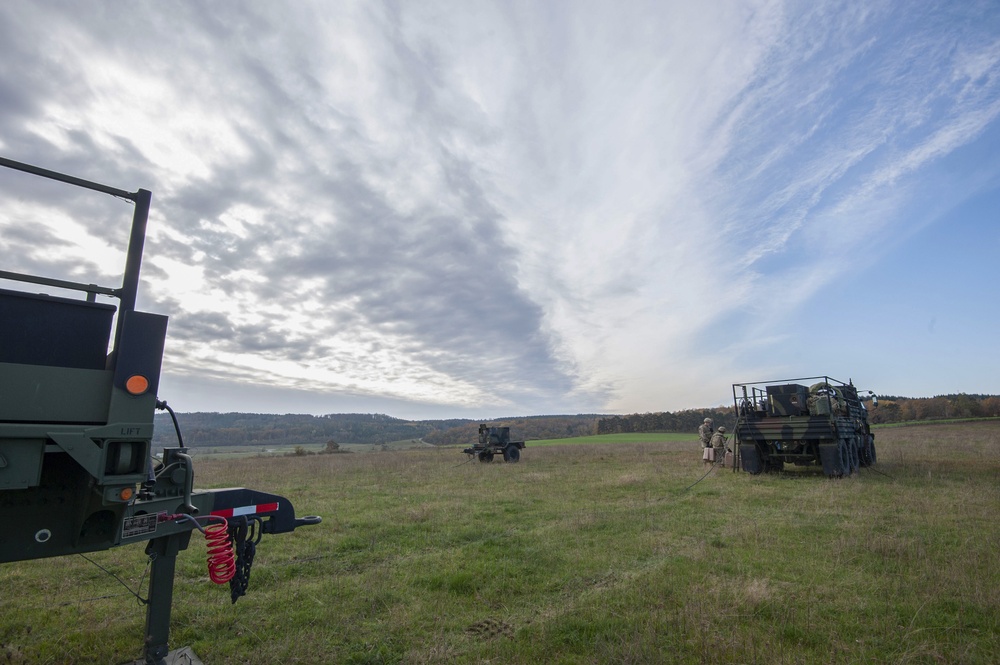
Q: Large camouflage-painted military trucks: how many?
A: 1